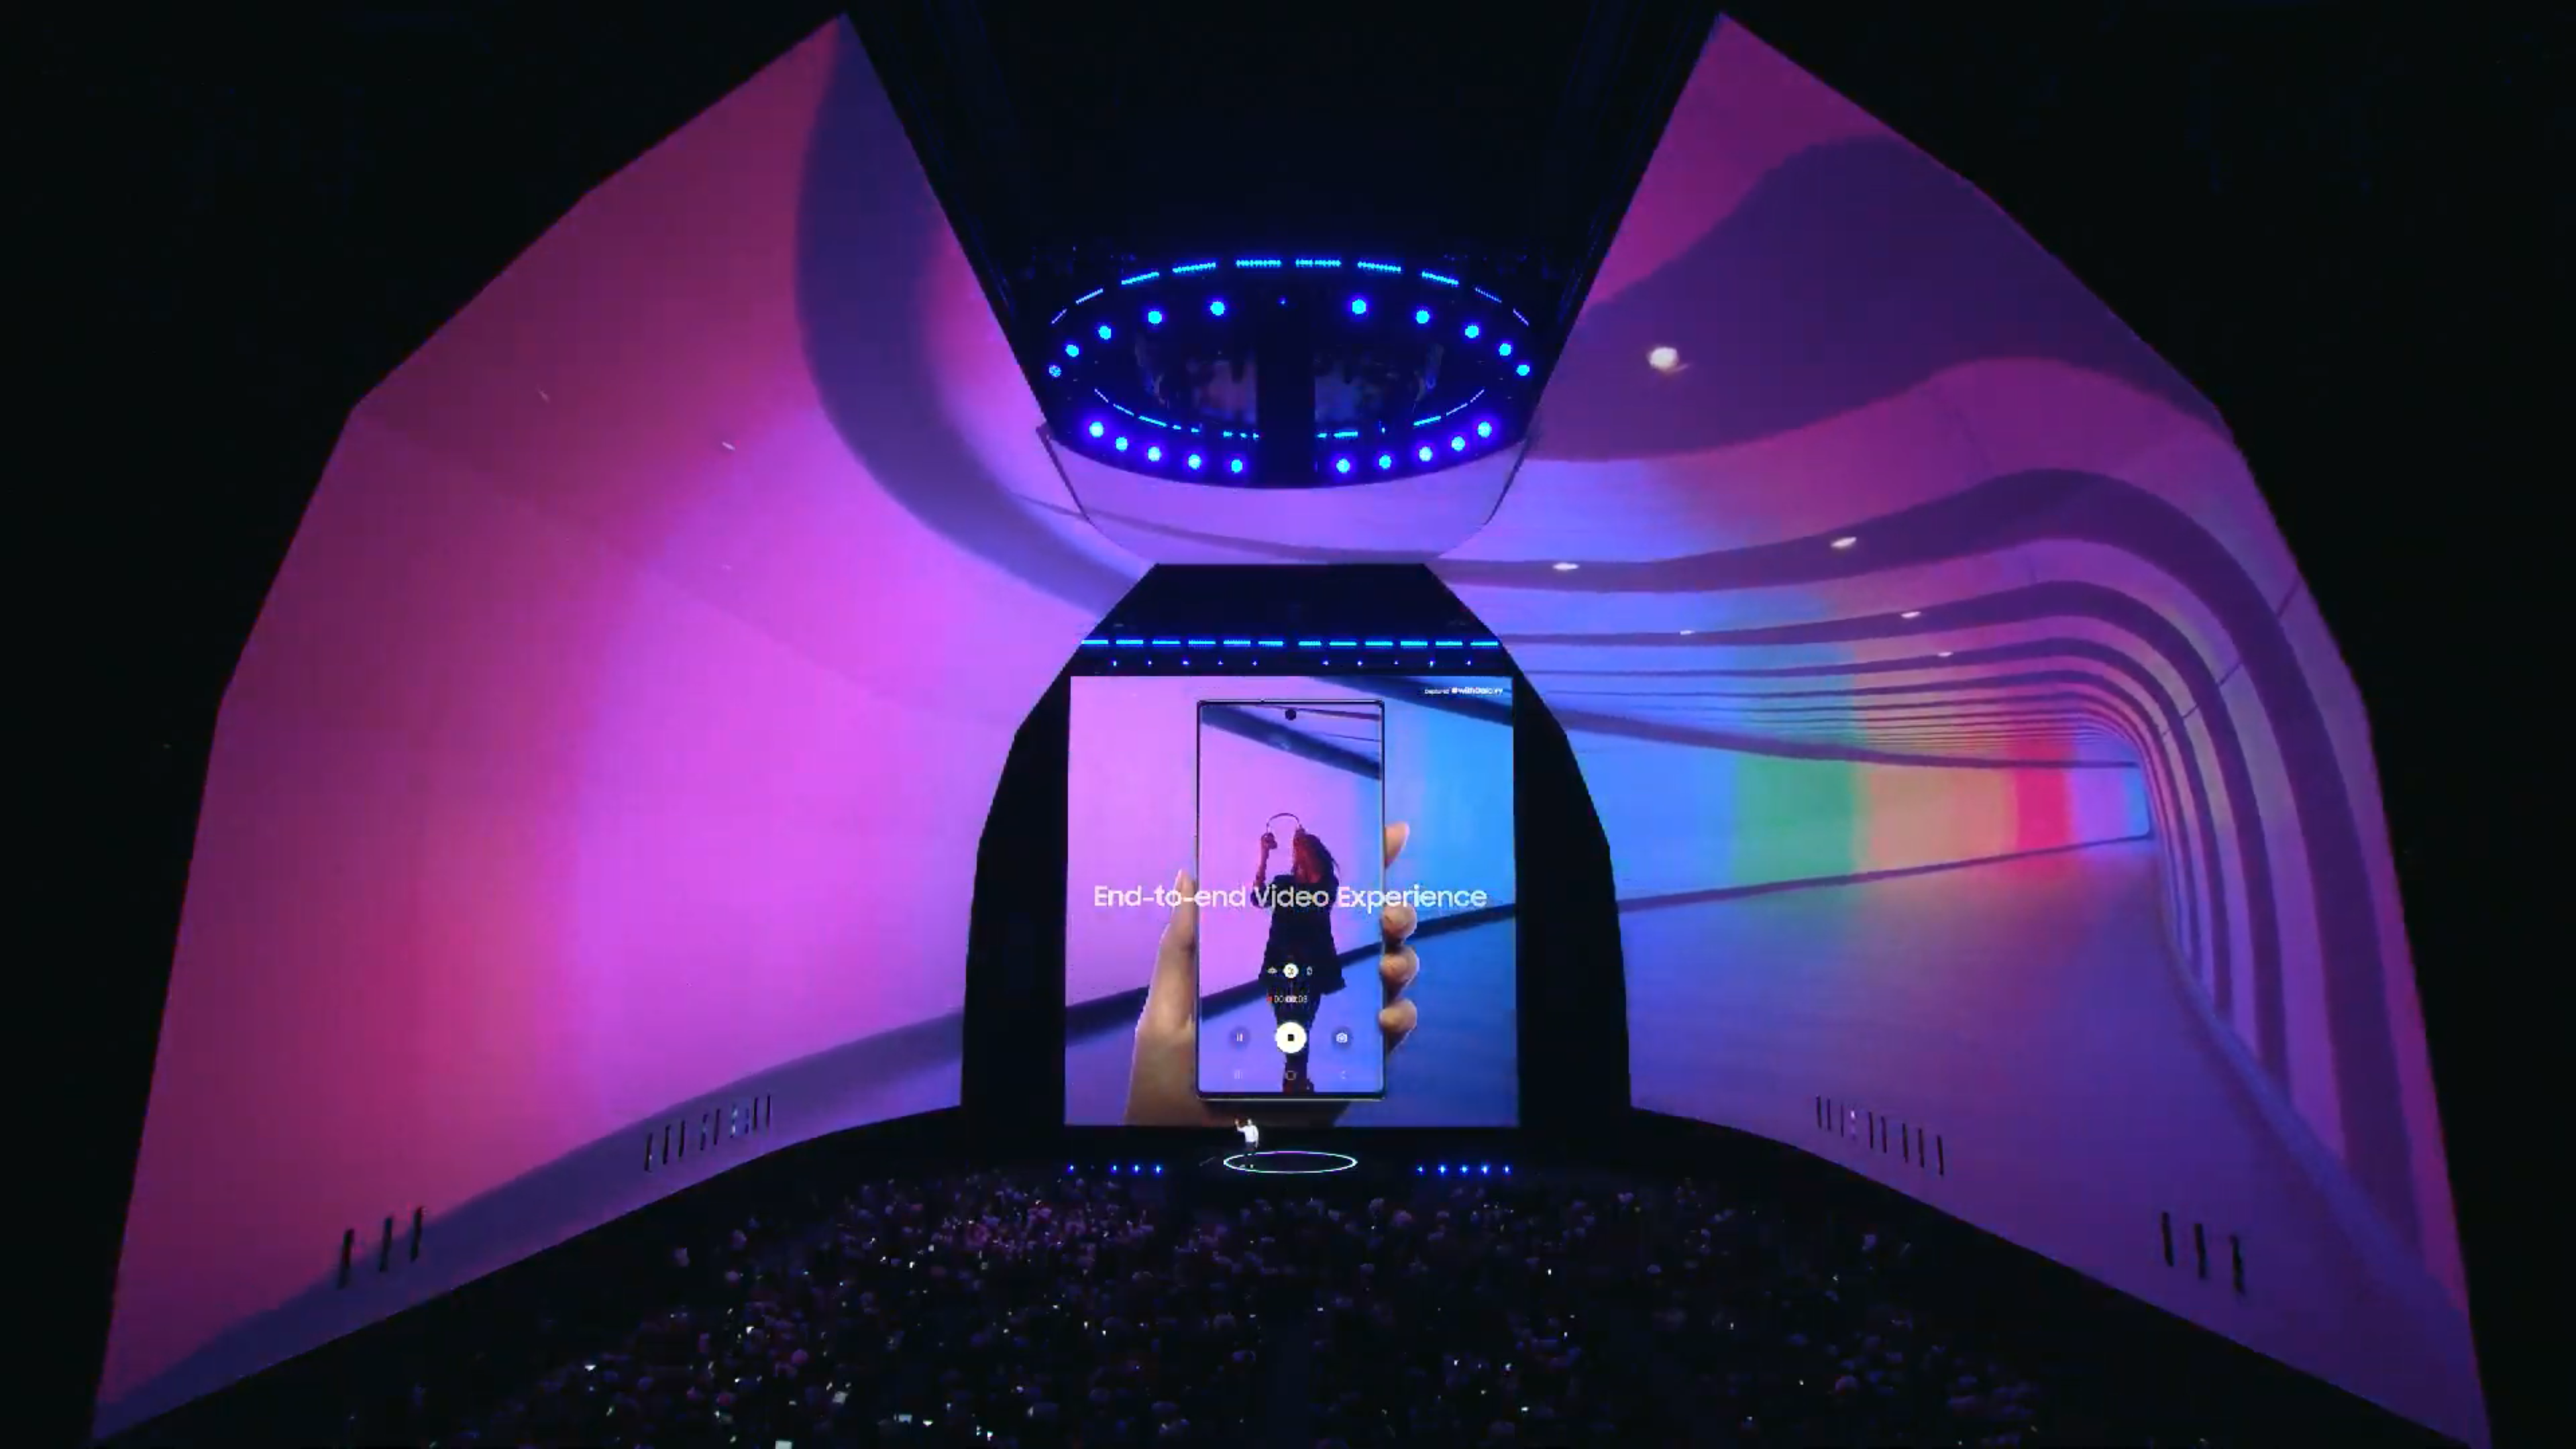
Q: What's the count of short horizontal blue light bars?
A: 12